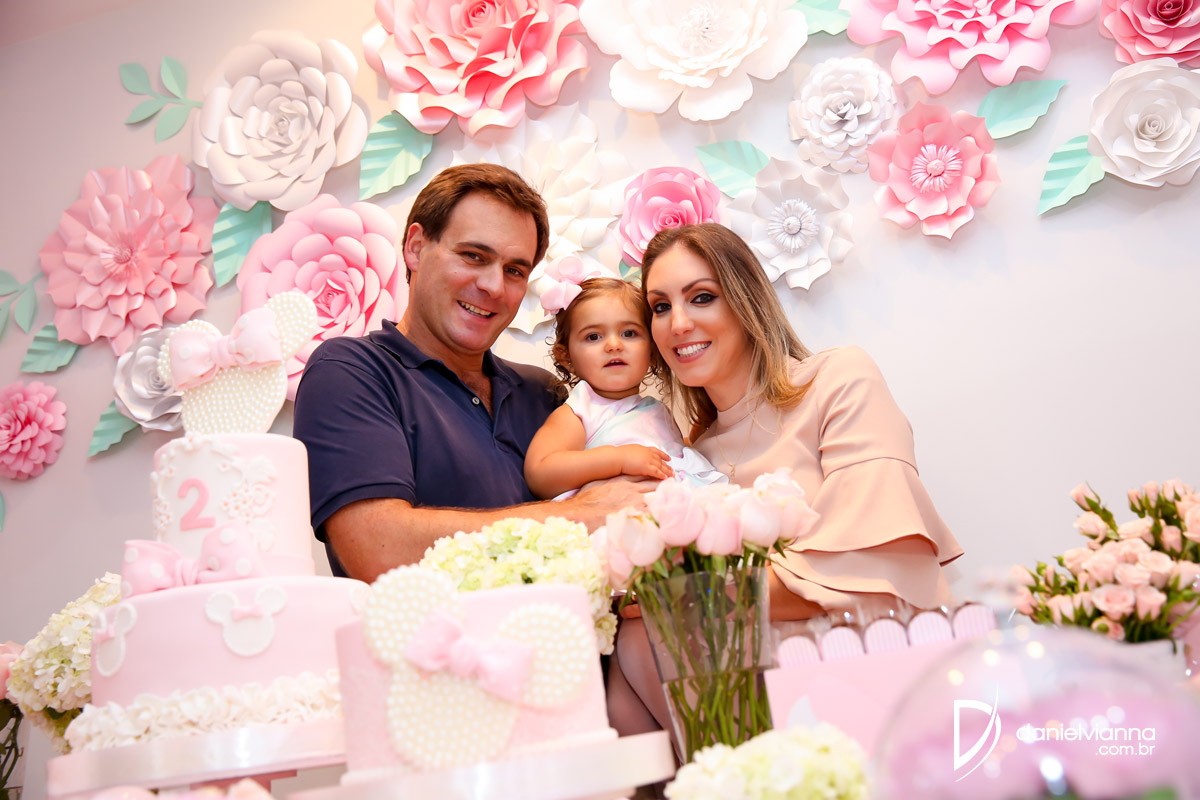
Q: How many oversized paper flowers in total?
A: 15